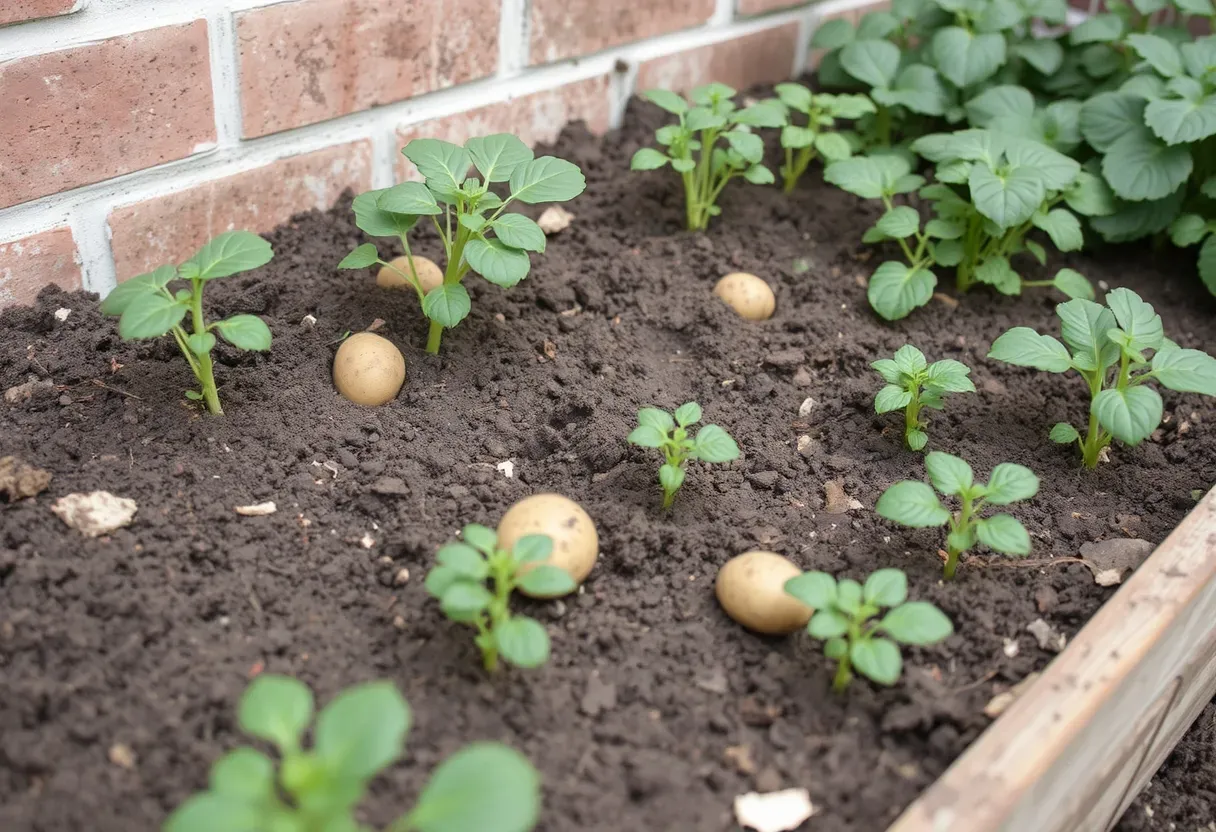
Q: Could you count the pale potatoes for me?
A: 5